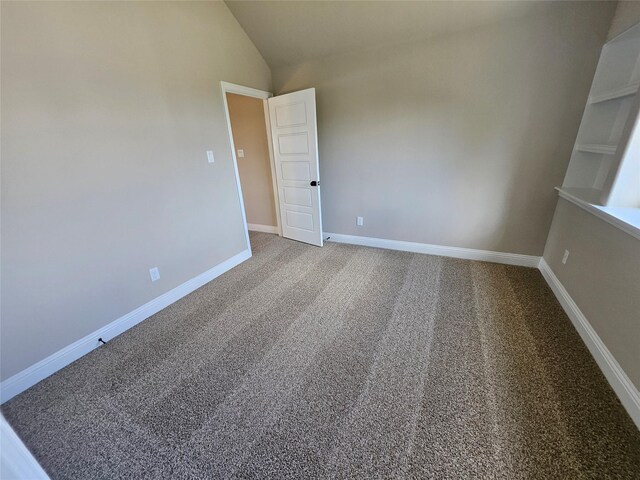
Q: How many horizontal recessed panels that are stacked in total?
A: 5